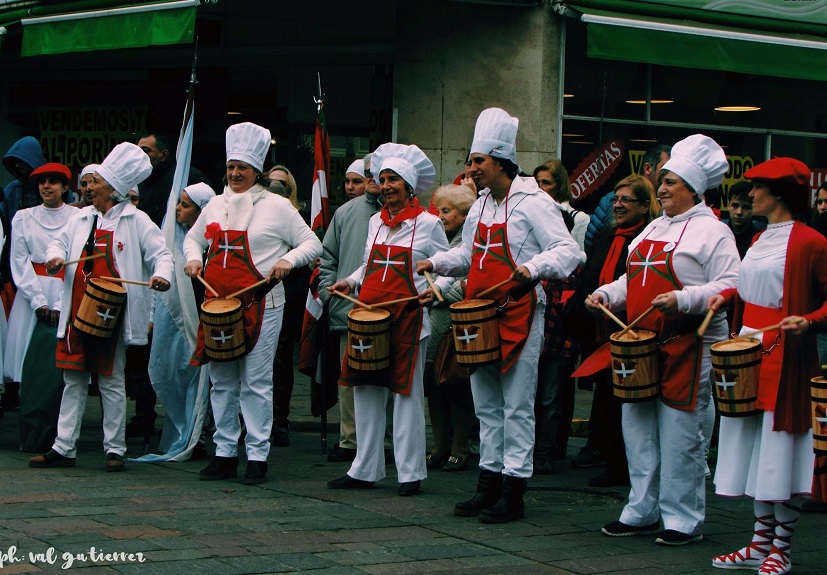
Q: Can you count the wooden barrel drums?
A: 7